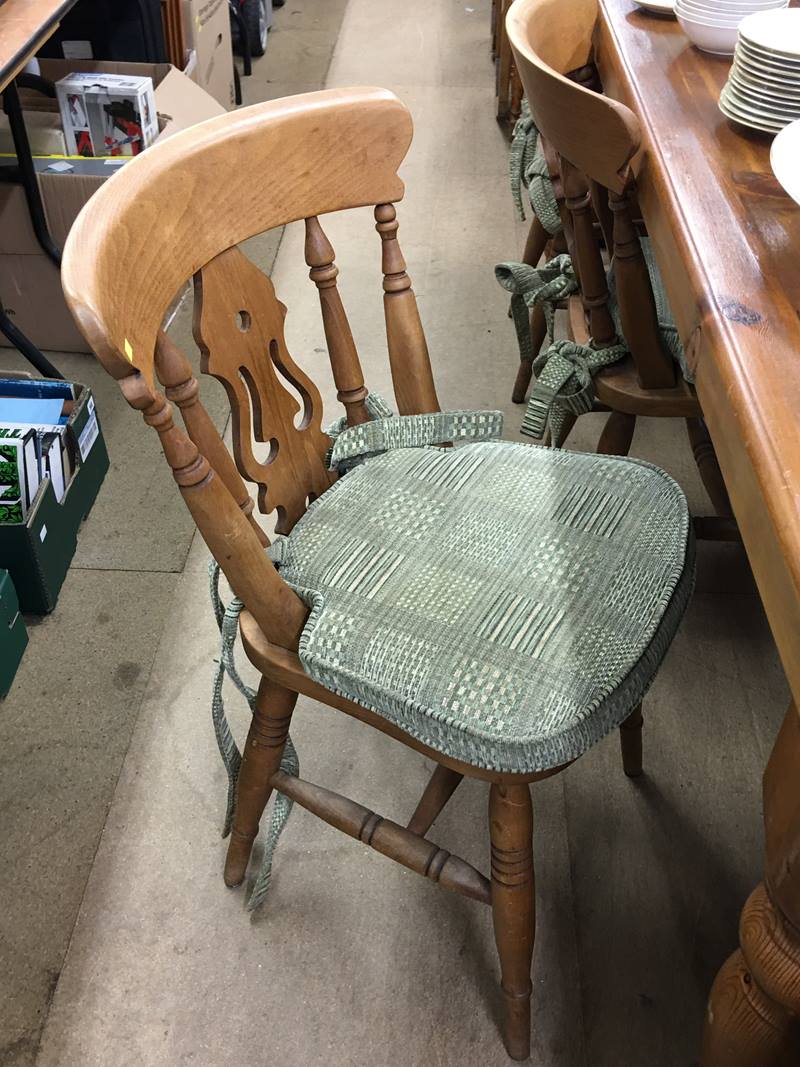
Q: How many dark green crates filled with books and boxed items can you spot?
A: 2